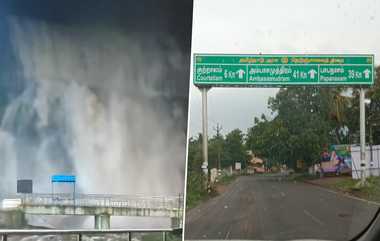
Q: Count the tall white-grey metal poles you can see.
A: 2